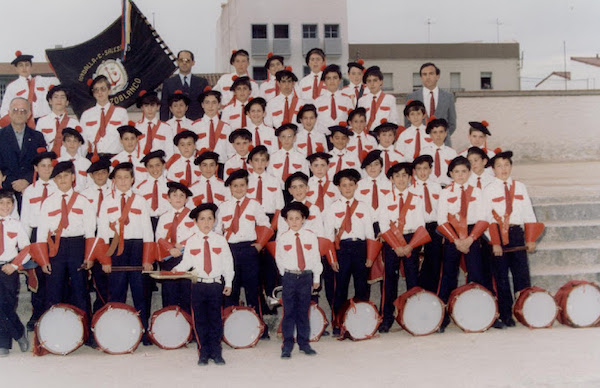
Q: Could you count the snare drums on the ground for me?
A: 10